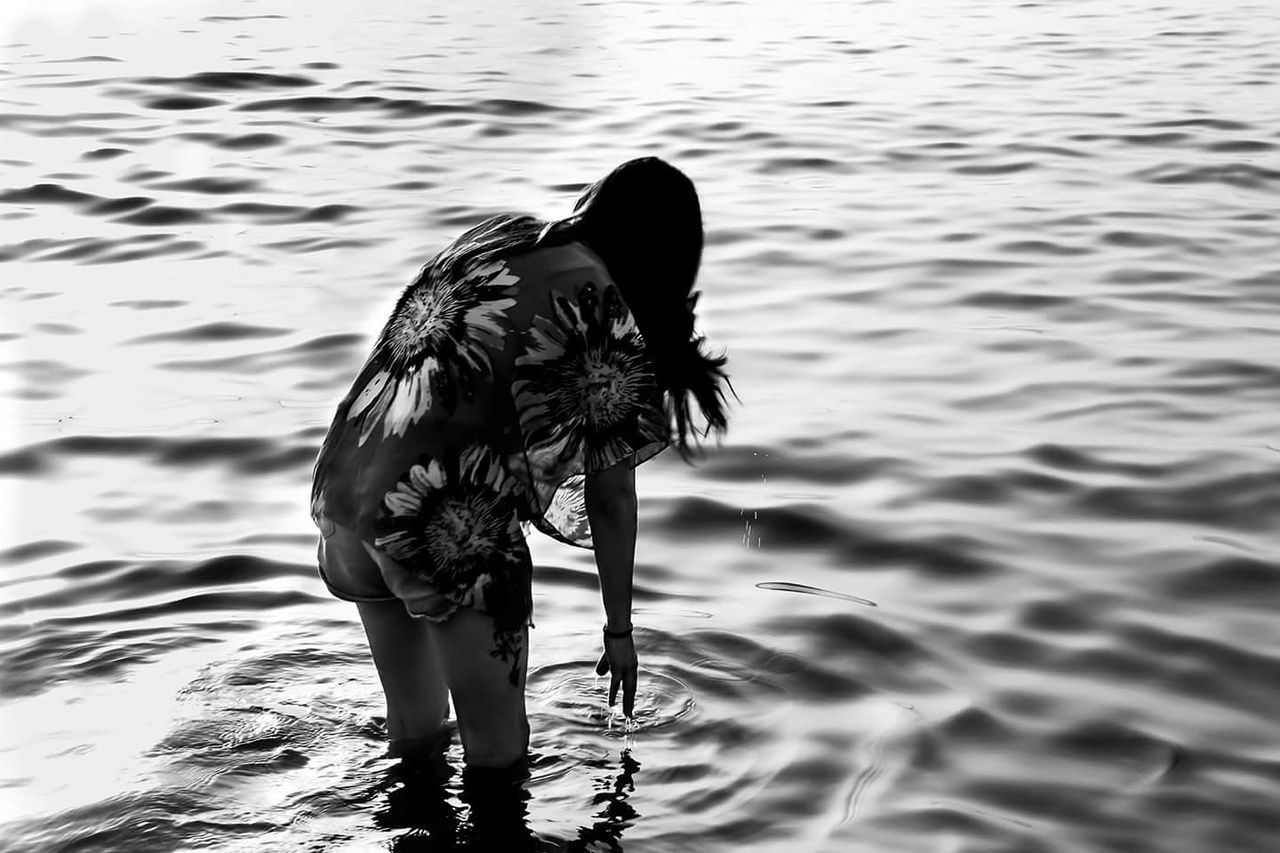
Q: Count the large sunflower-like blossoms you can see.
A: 3